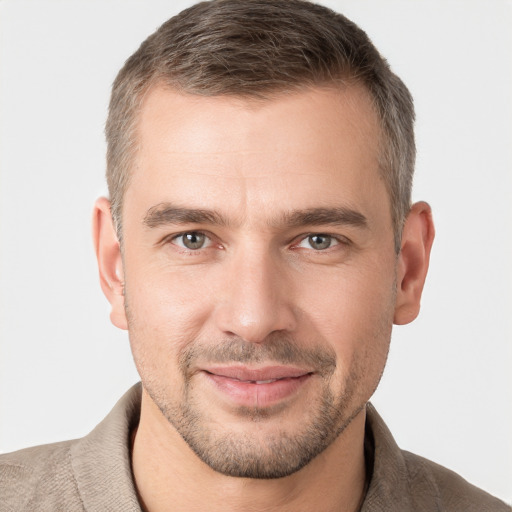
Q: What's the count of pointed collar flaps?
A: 2